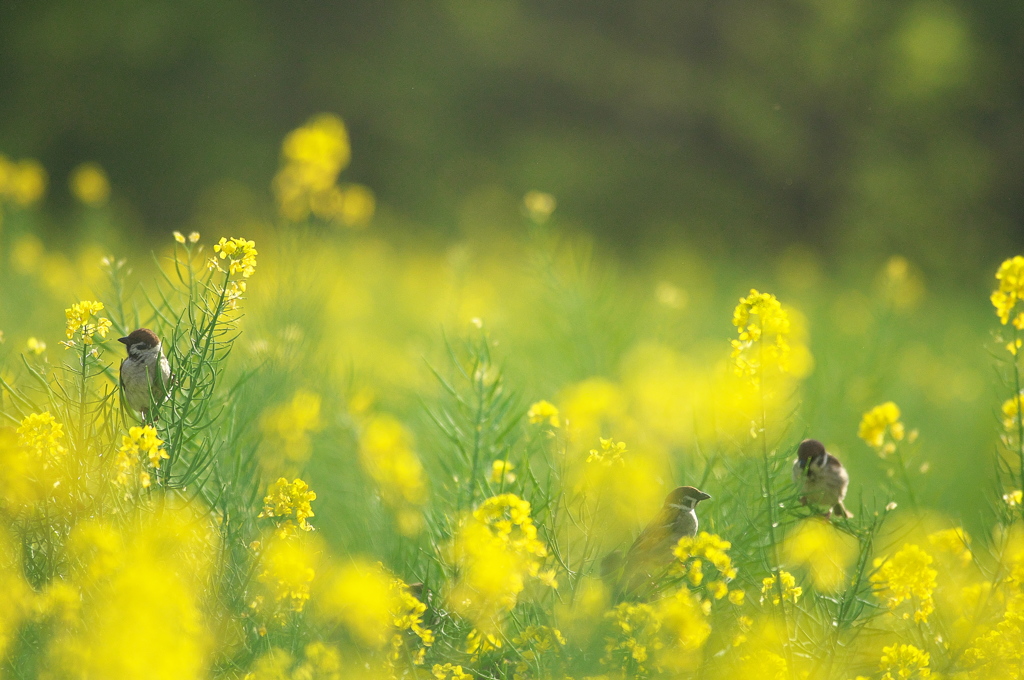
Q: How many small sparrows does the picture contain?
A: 3